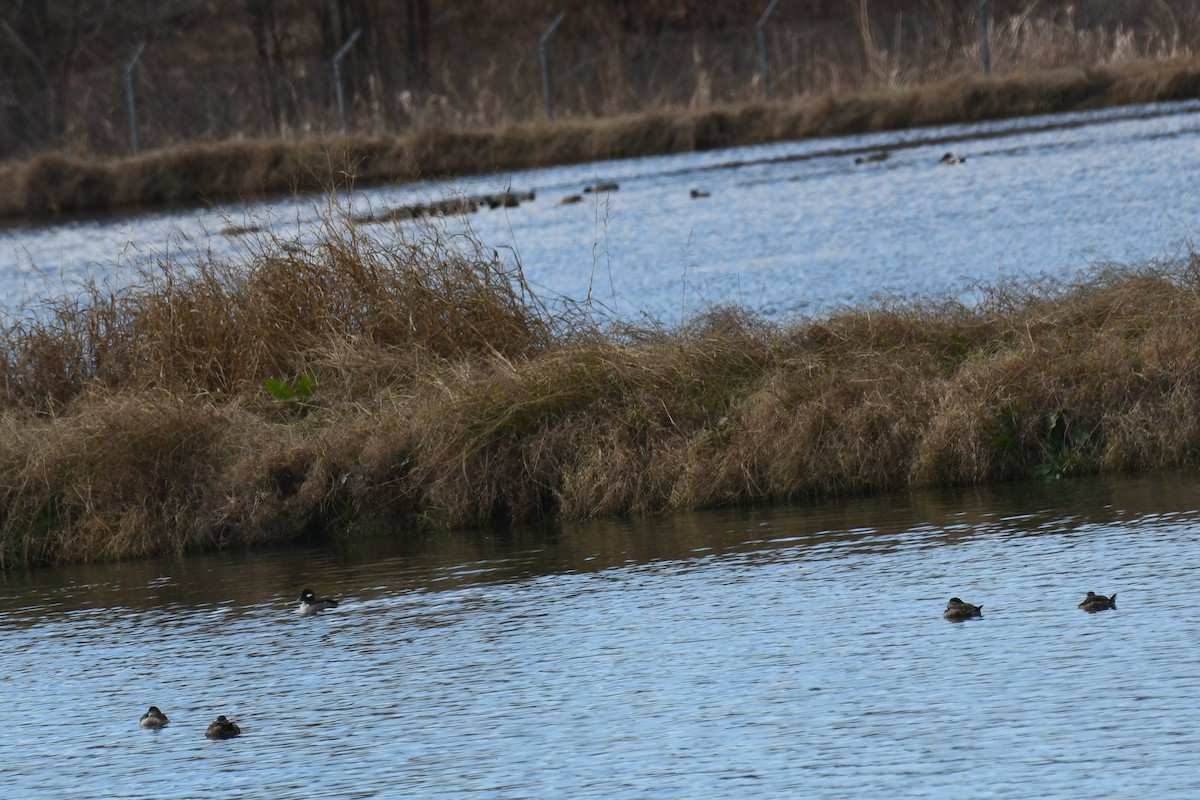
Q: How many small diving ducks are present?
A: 5